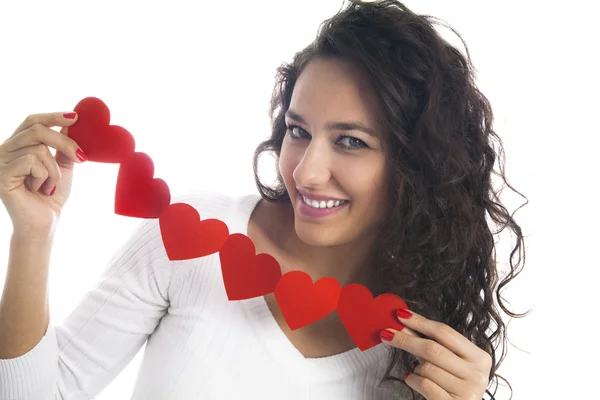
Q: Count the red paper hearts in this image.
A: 6